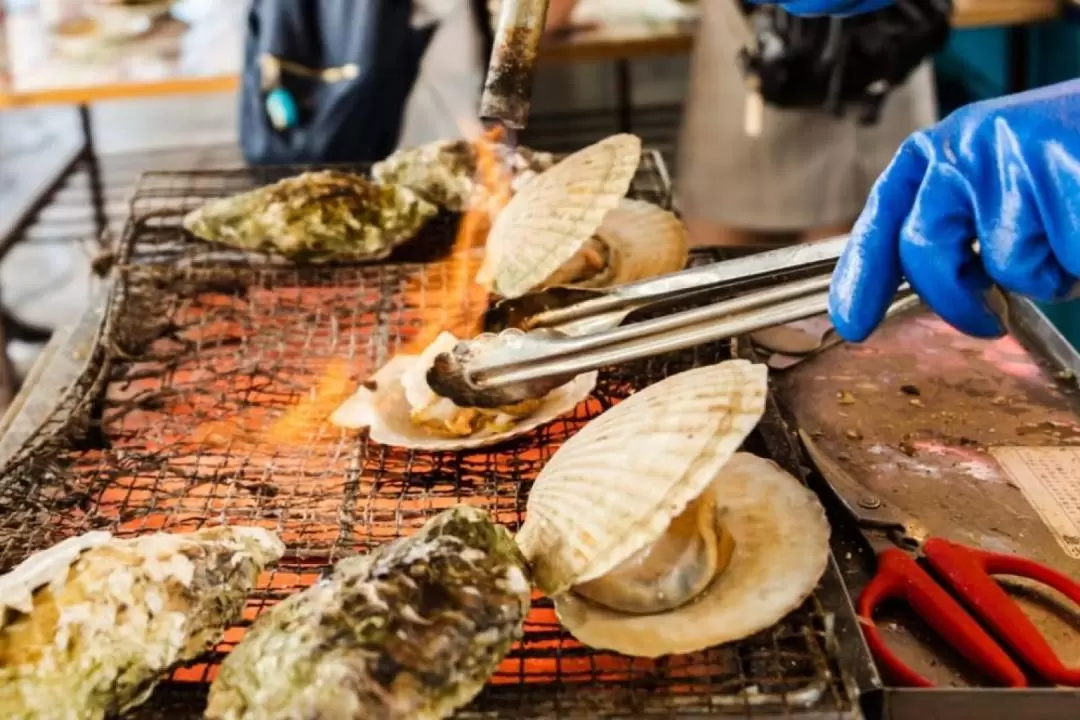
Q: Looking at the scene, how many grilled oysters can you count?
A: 4